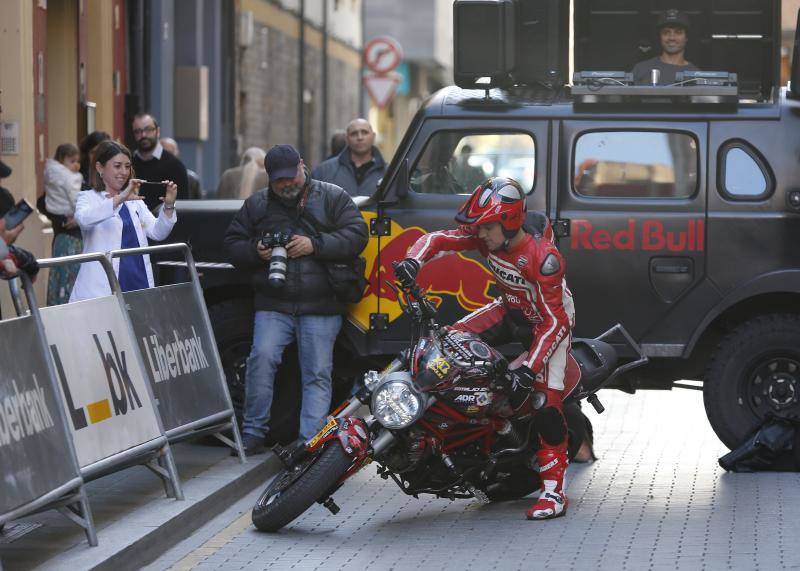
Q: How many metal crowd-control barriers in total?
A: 3